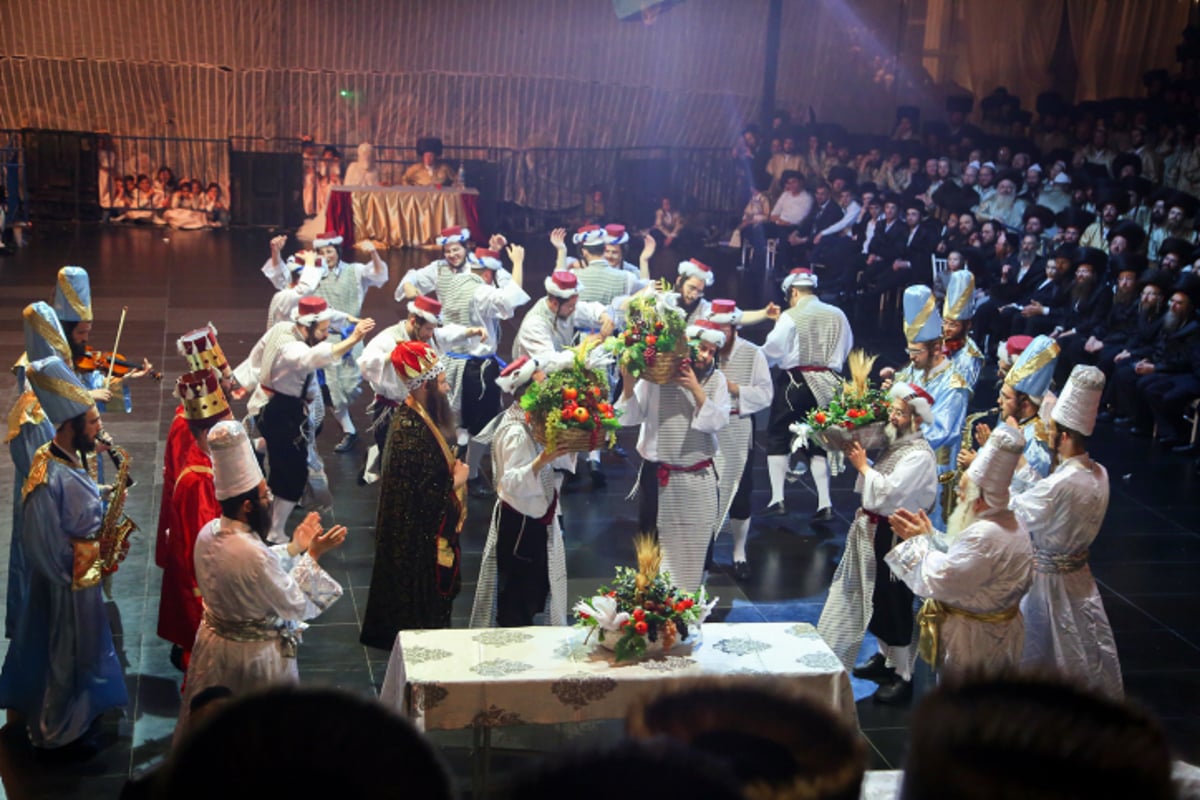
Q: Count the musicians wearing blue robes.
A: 6